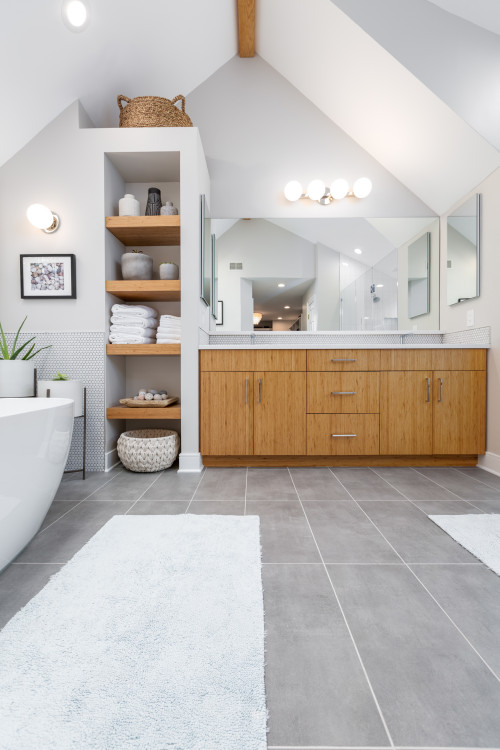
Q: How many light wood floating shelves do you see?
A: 4